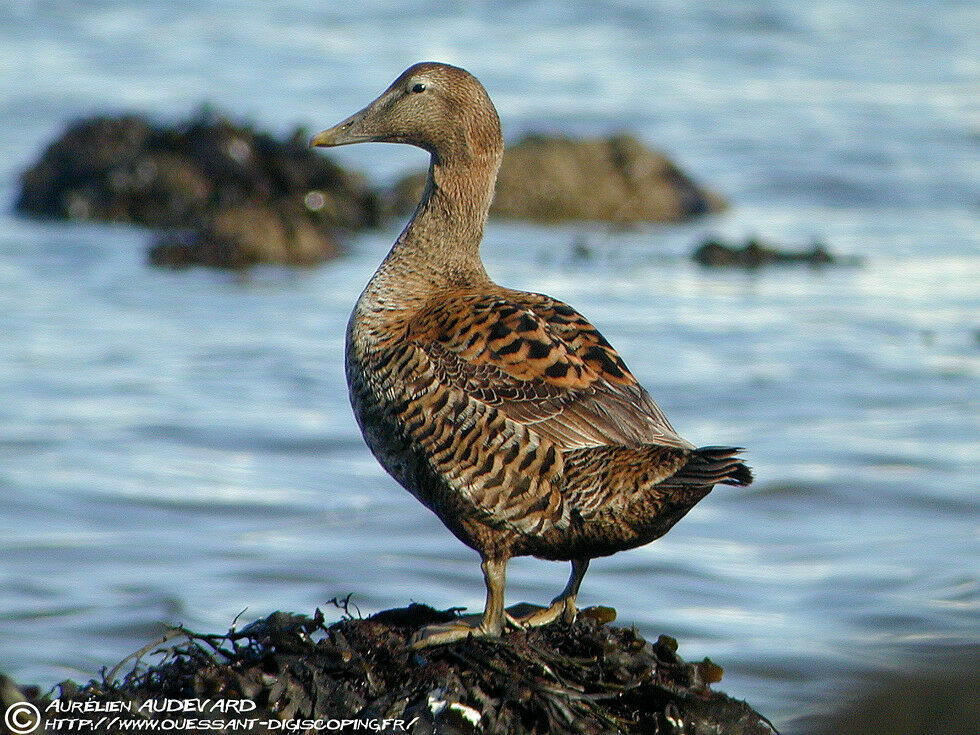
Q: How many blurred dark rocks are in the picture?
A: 3